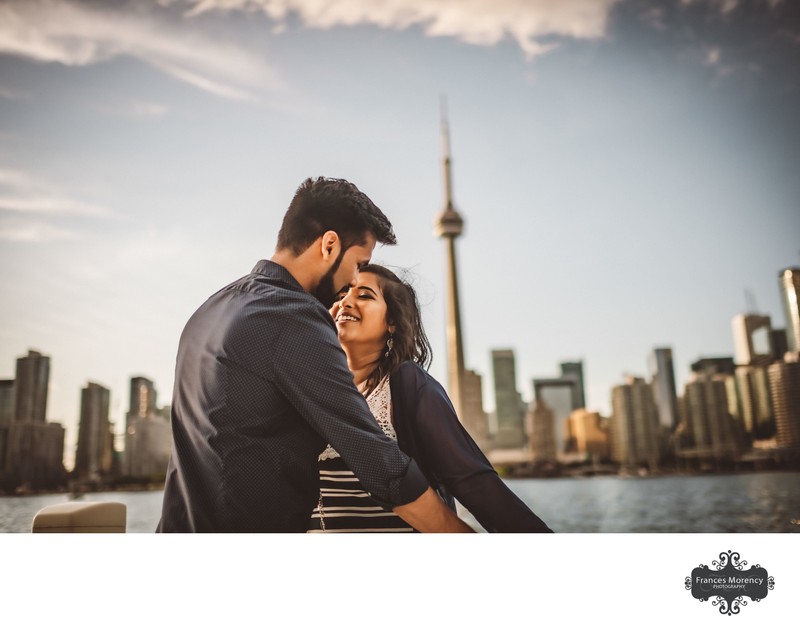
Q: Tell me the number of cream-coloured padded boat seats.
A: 1